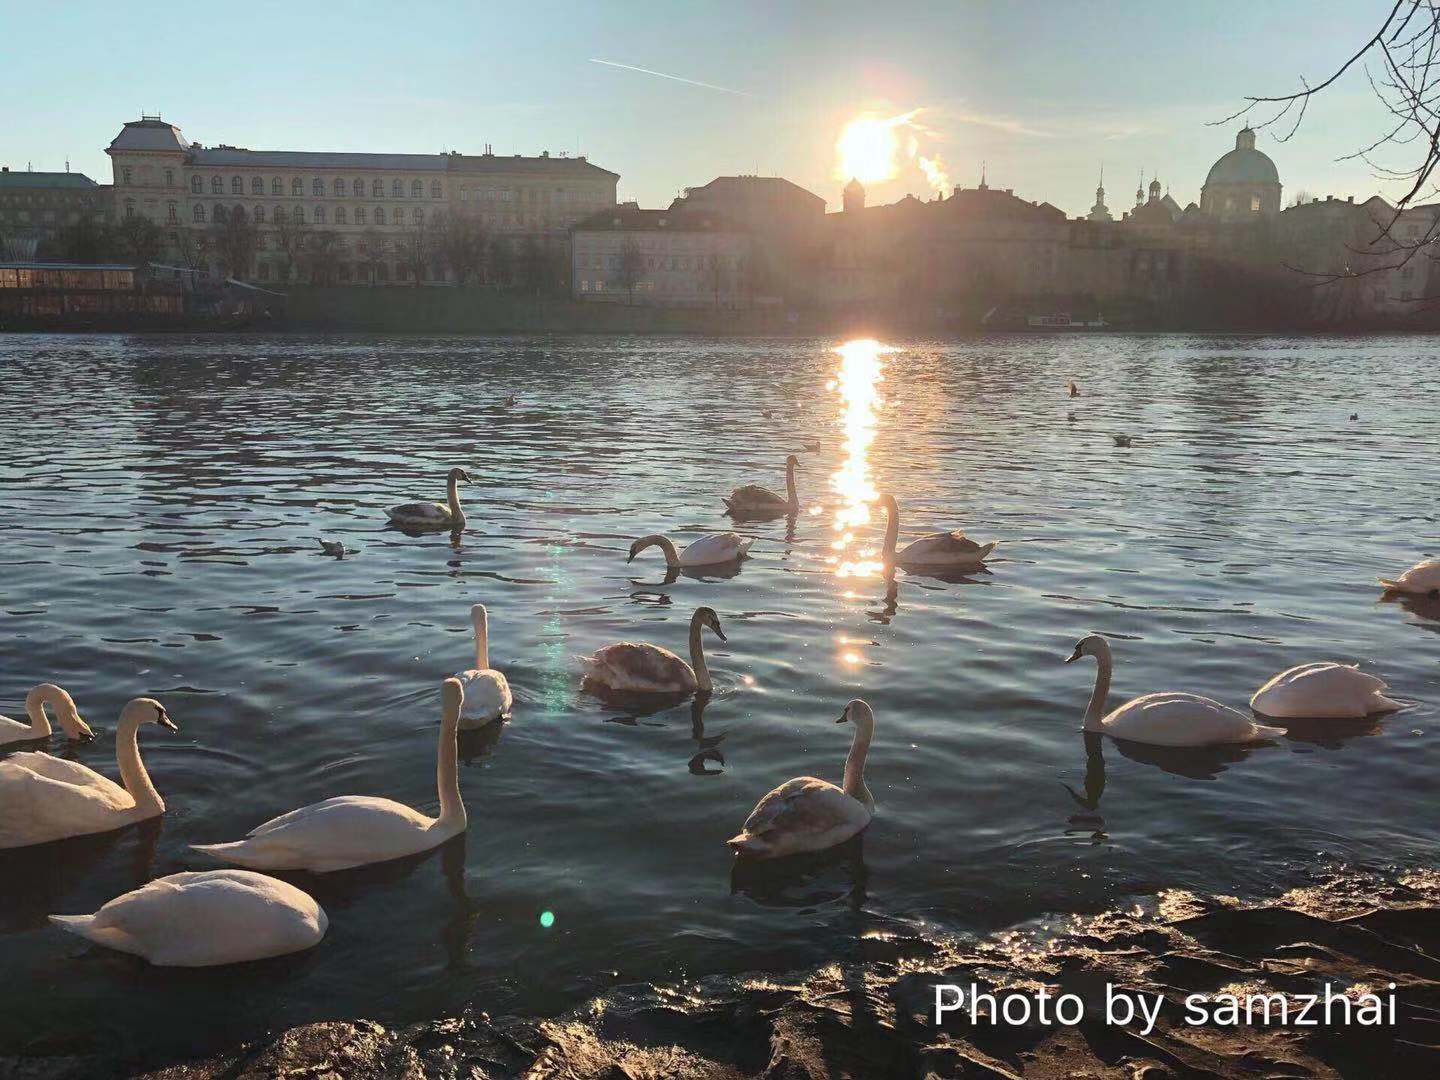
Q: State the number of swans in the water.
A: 14